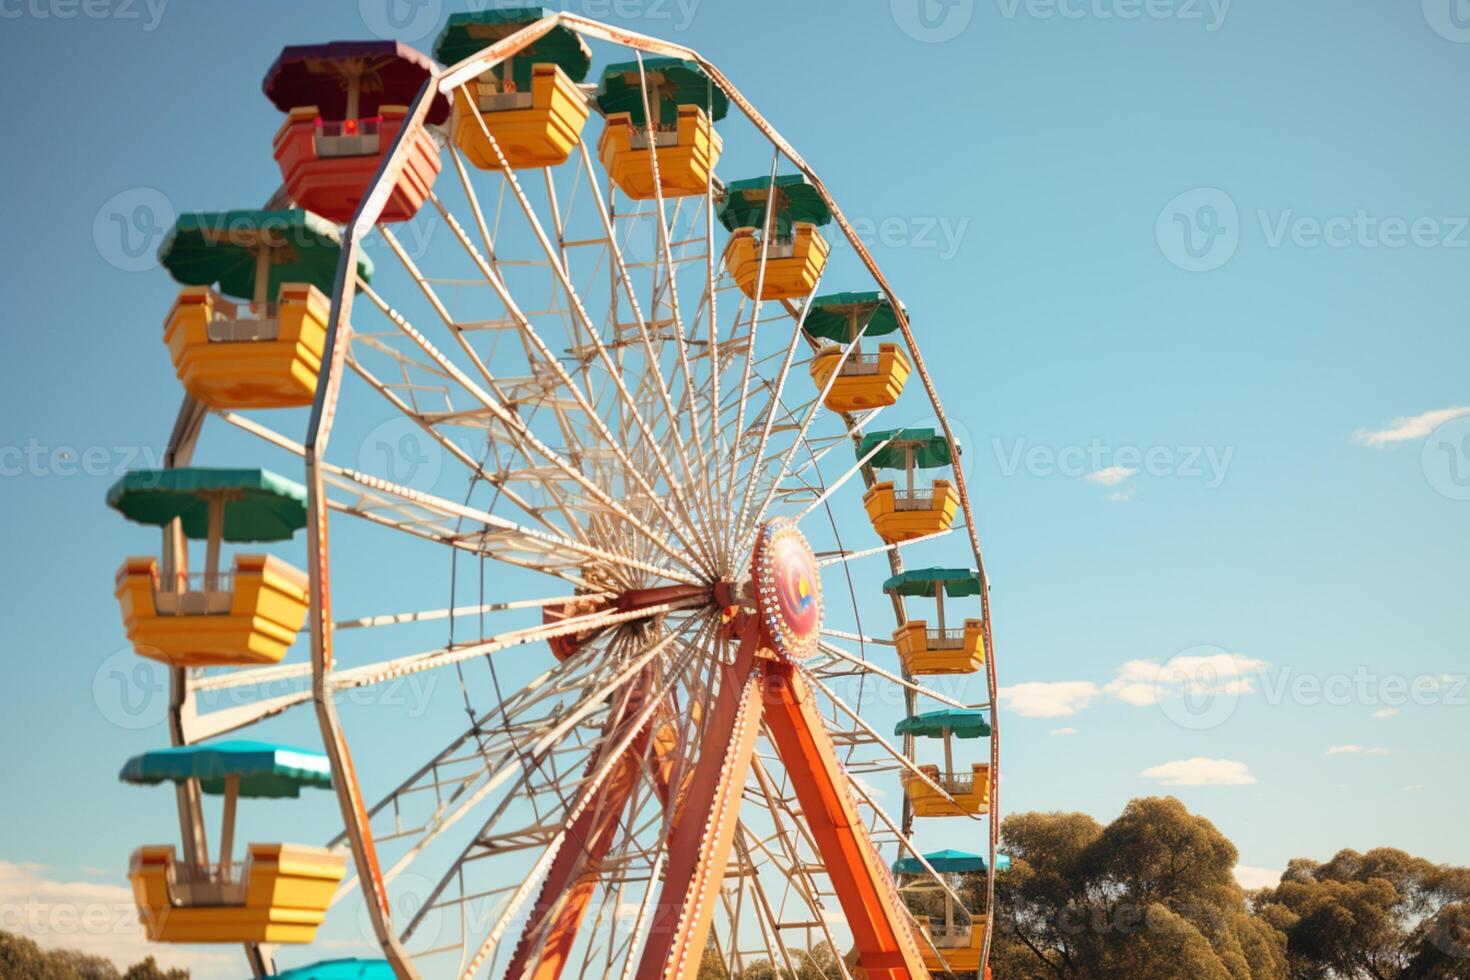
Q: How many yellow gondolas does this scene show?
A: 11